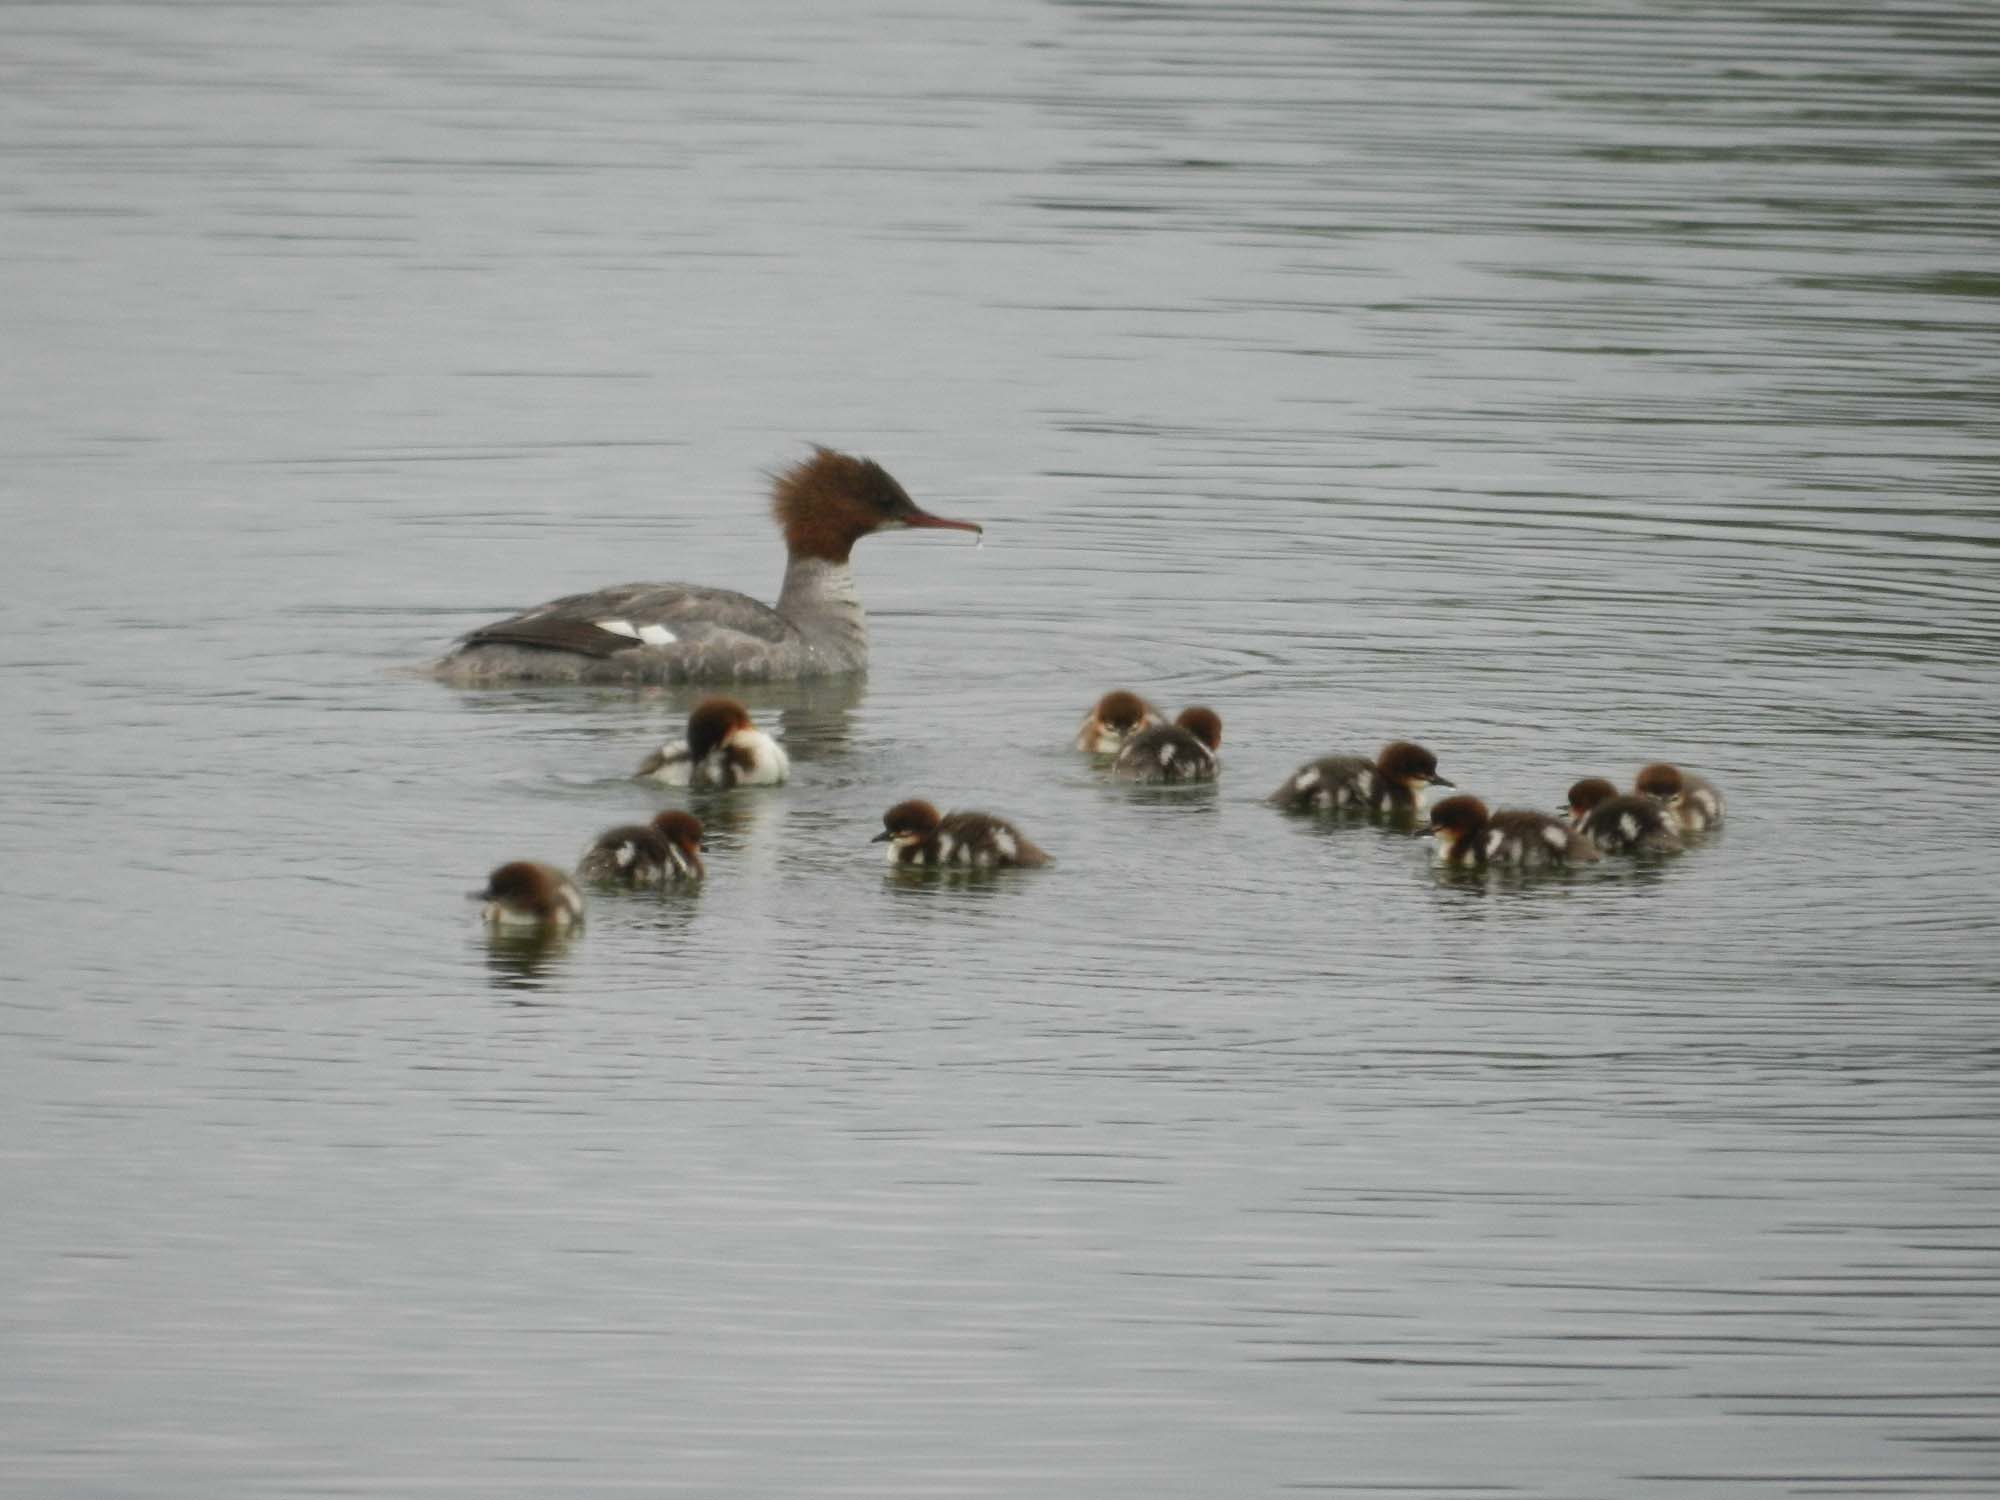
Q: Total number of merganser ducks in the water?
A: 11